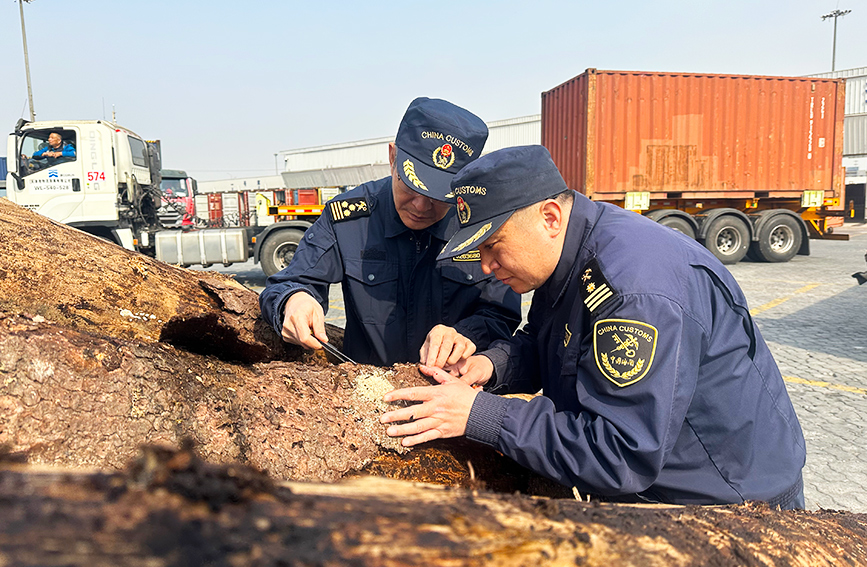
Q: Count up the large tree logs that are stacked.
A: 3